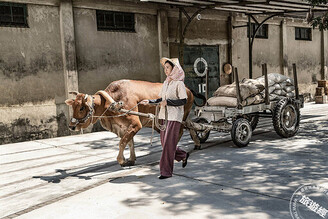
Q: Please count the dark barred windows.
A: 4